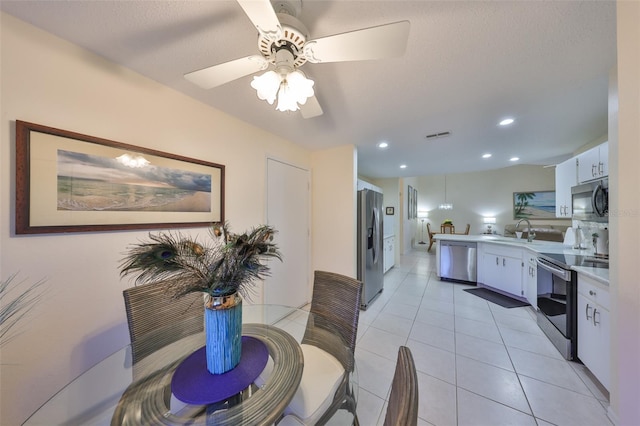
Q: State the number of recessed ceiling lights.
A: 5